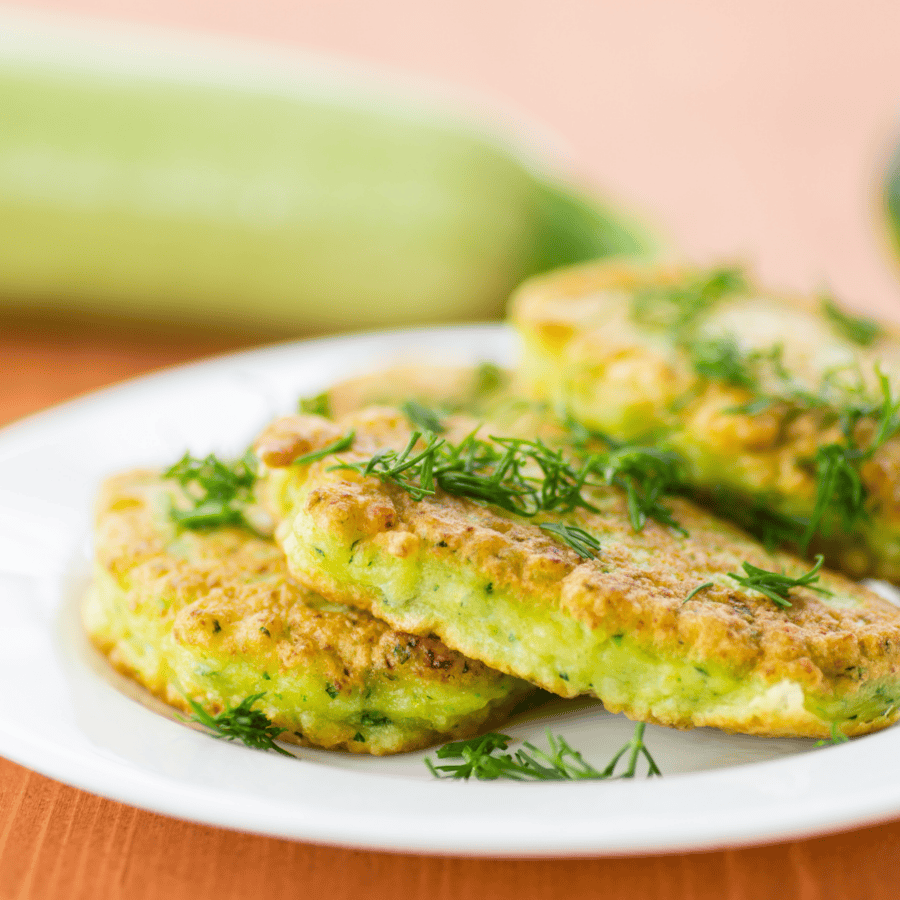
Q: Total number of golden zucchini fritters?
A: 4